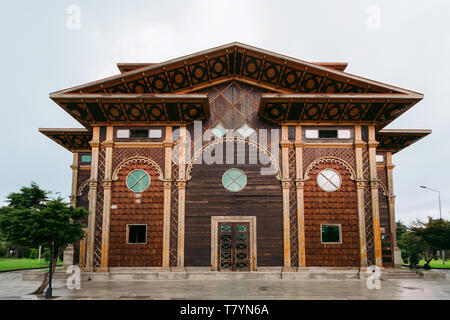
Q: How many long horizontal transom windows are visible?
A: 2